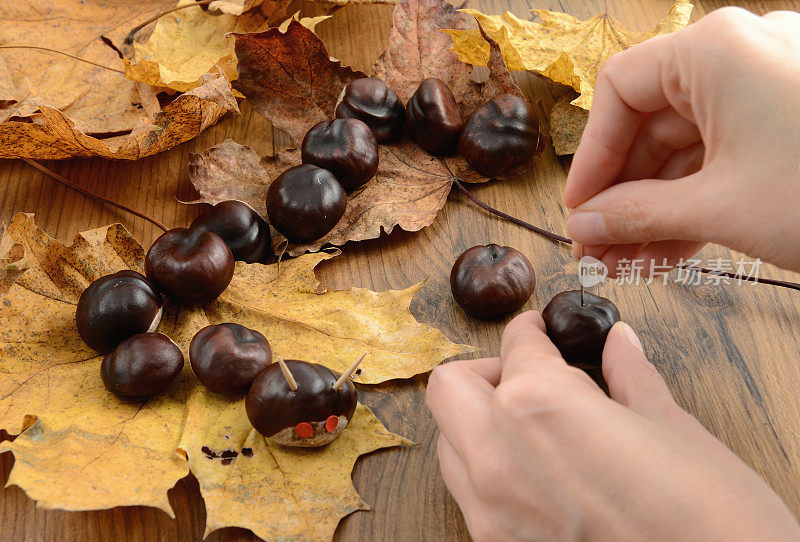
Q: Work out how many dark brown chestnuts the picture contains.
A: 13